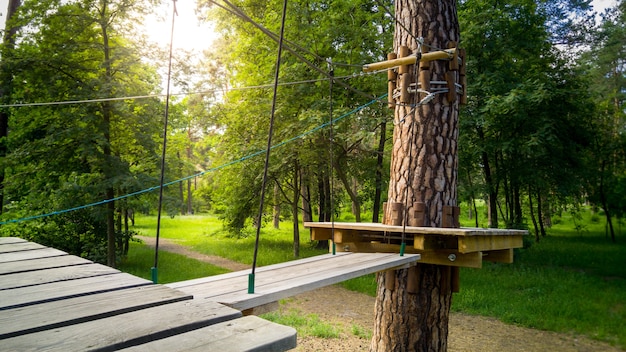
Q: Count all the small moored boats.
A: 0